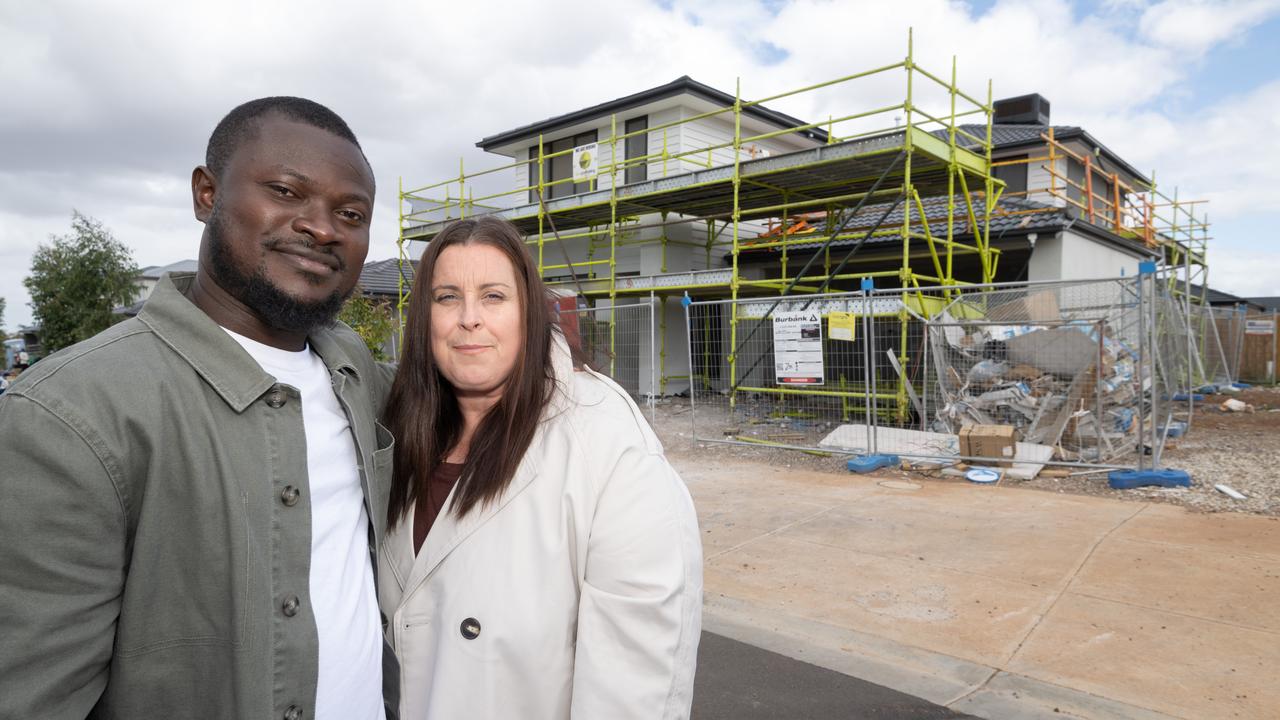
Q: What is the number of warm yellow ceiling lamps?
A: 0